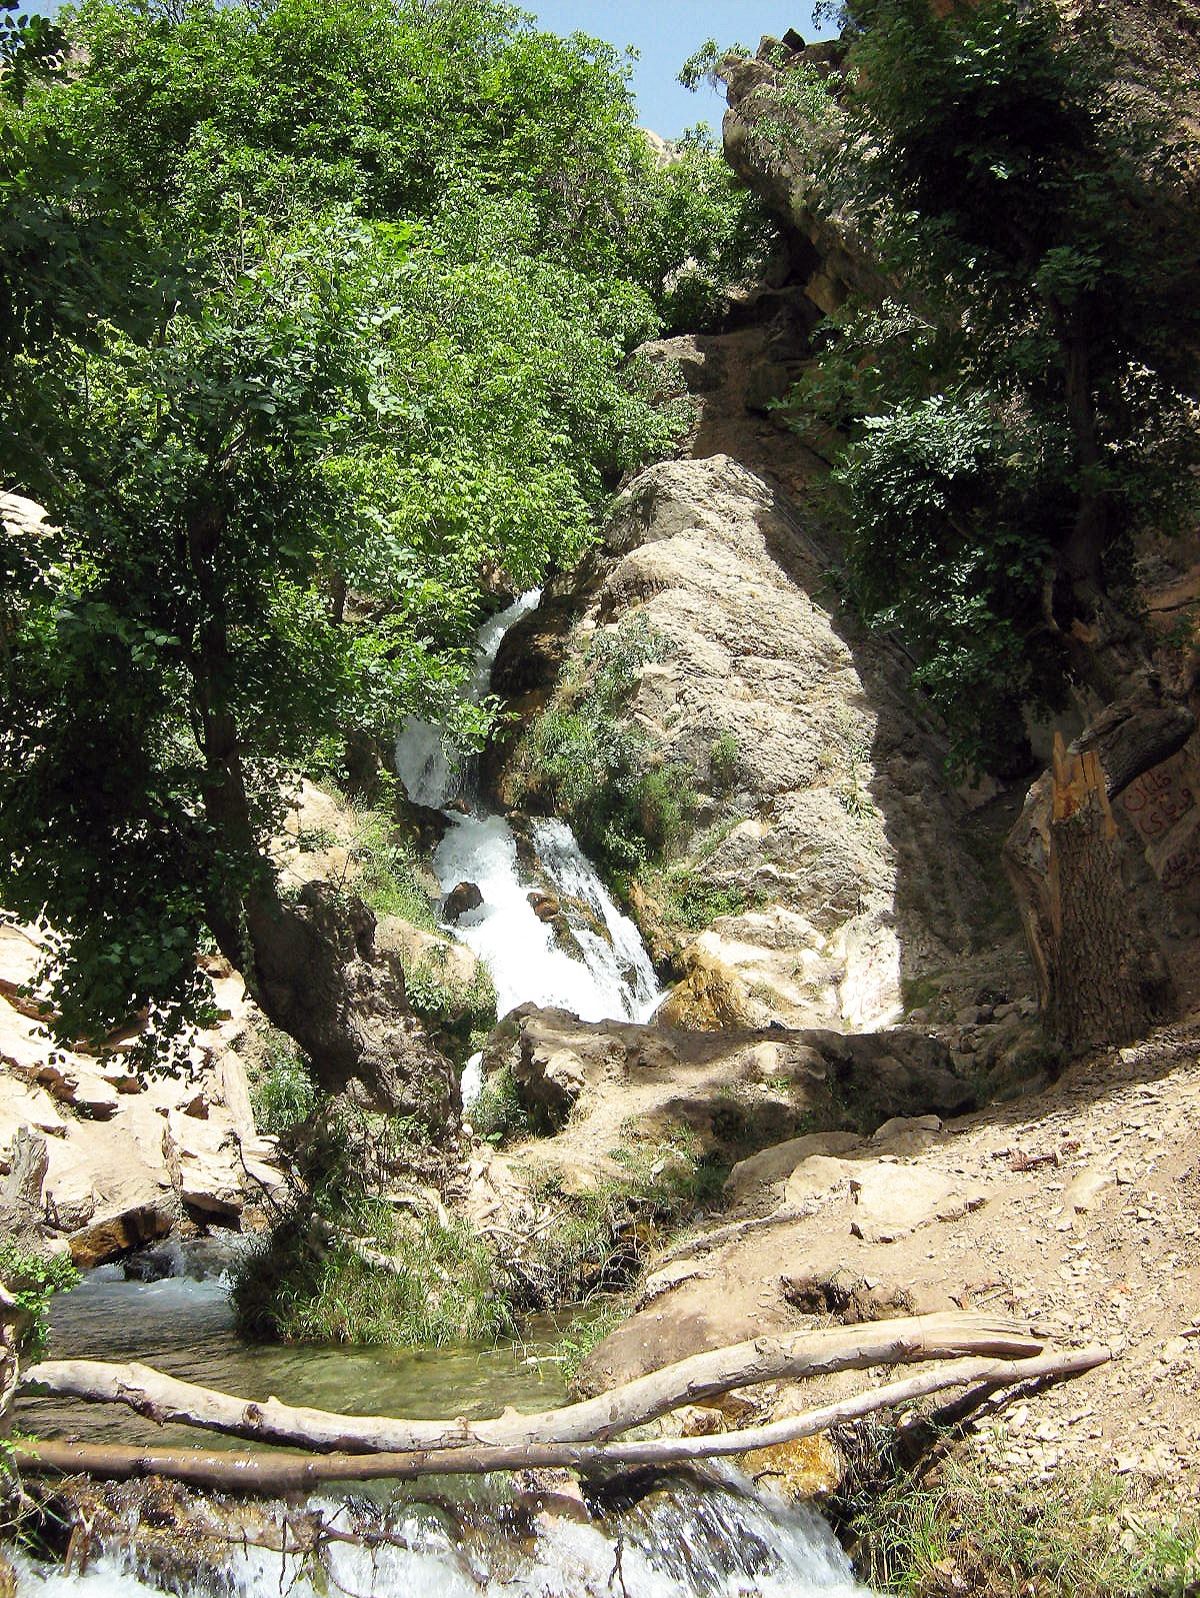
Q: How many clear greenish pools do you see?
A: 1